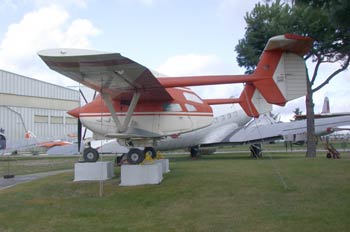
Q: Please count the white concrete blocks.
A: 3